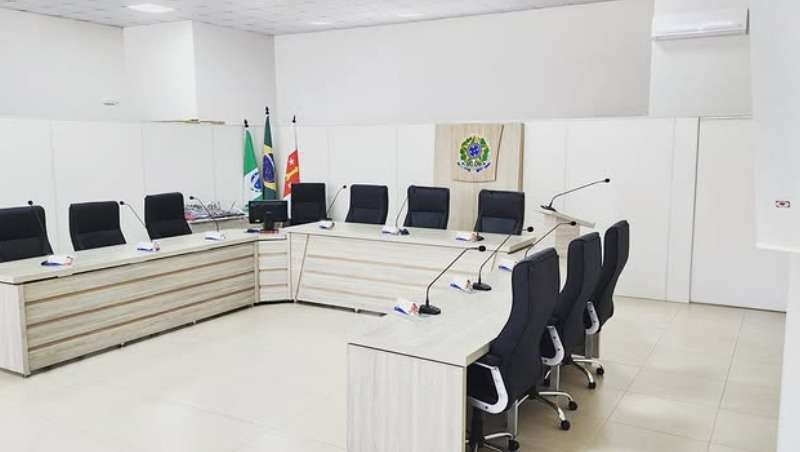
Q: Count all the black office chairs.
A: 10